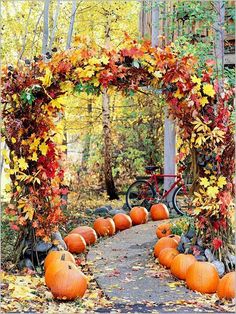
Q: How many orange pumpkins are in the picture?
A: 15